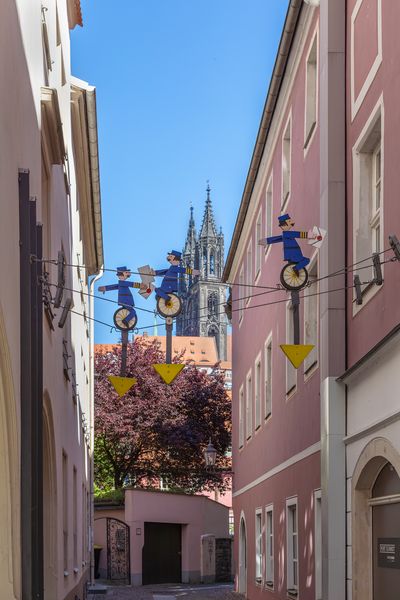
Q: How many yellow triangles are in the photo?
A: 3